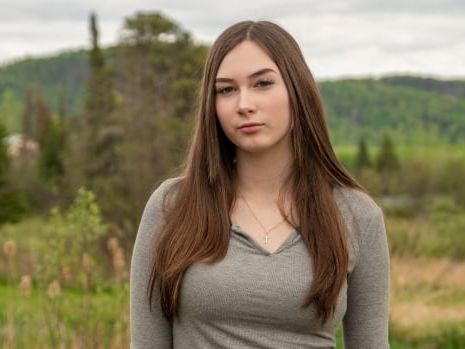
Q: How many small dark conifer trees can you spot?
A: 2